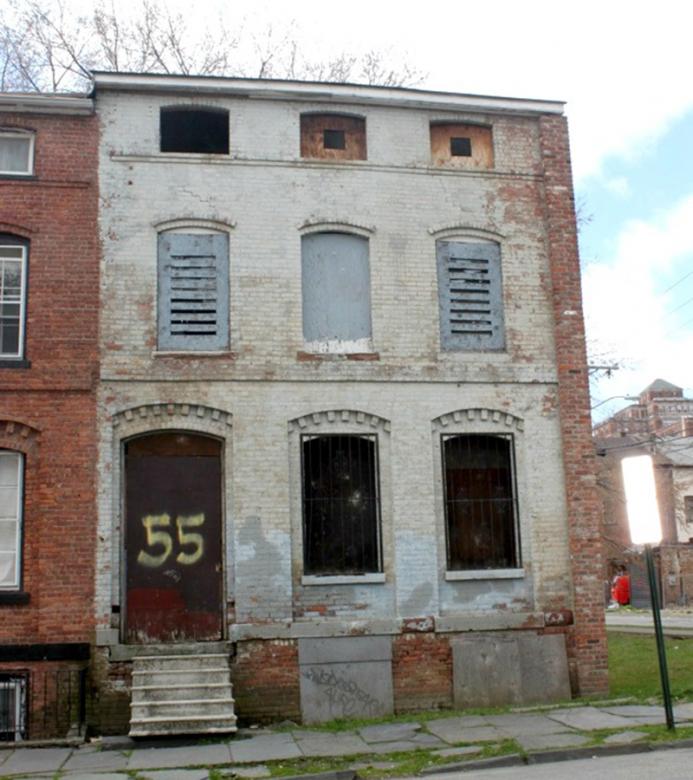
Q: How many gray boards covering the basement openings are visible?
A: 2